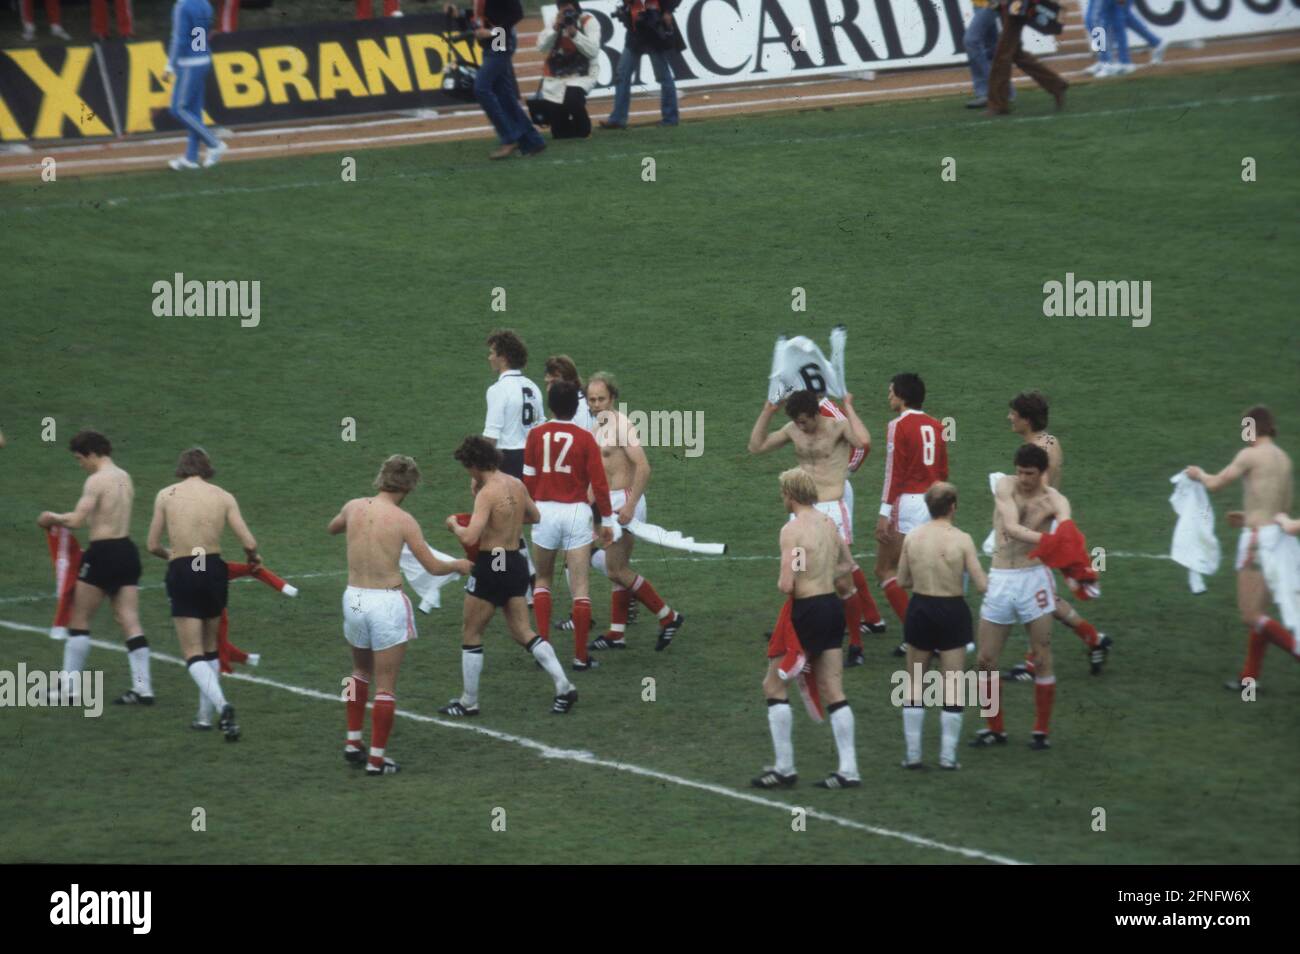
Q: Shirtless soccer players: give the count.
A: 11